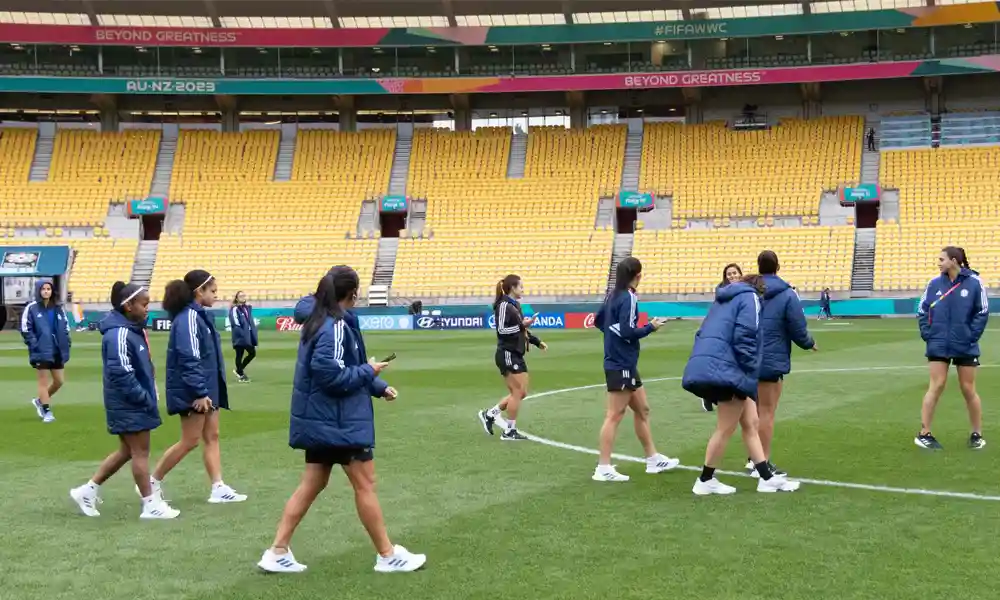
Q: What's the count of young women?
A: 11